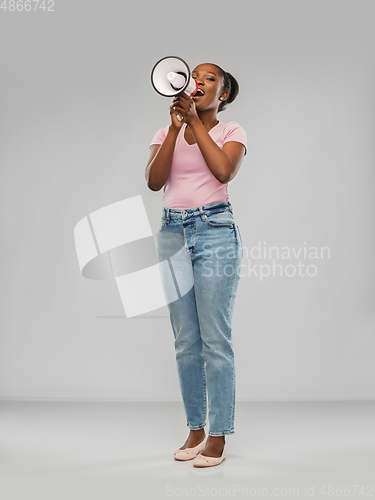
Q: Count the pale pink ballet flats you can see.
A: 2